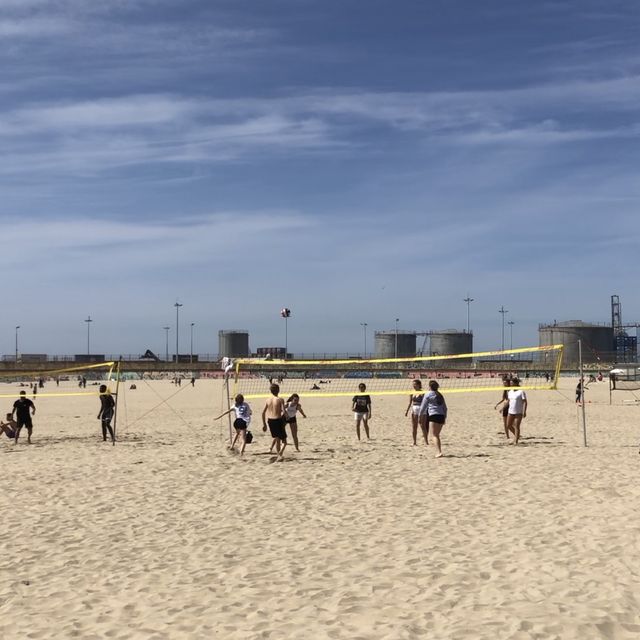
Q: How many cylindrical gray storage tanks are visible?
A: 4